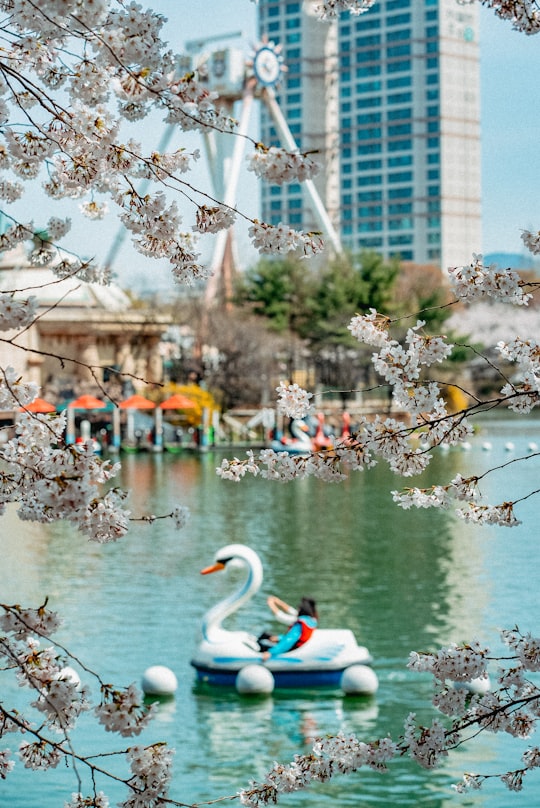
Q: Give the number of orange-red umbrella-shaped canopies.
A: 4